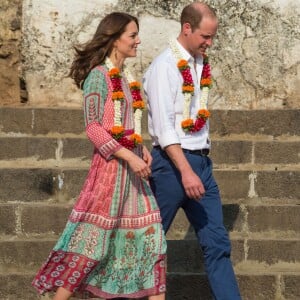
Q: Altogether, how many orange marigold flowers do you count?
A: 11